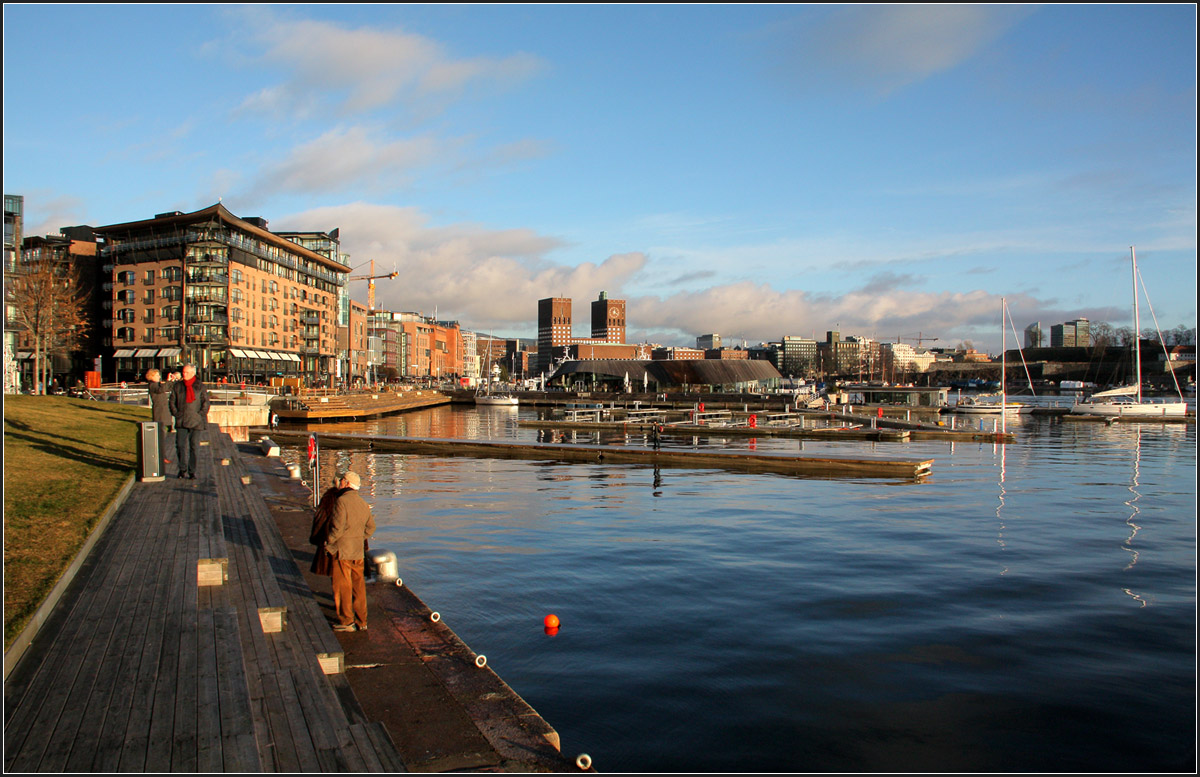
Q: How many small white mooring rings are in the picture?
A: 5